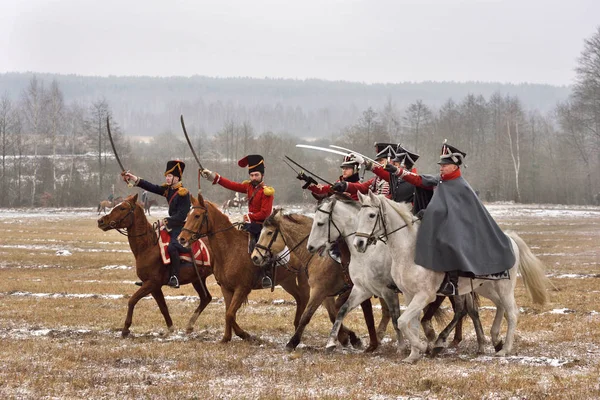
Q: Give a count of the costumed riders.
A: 6